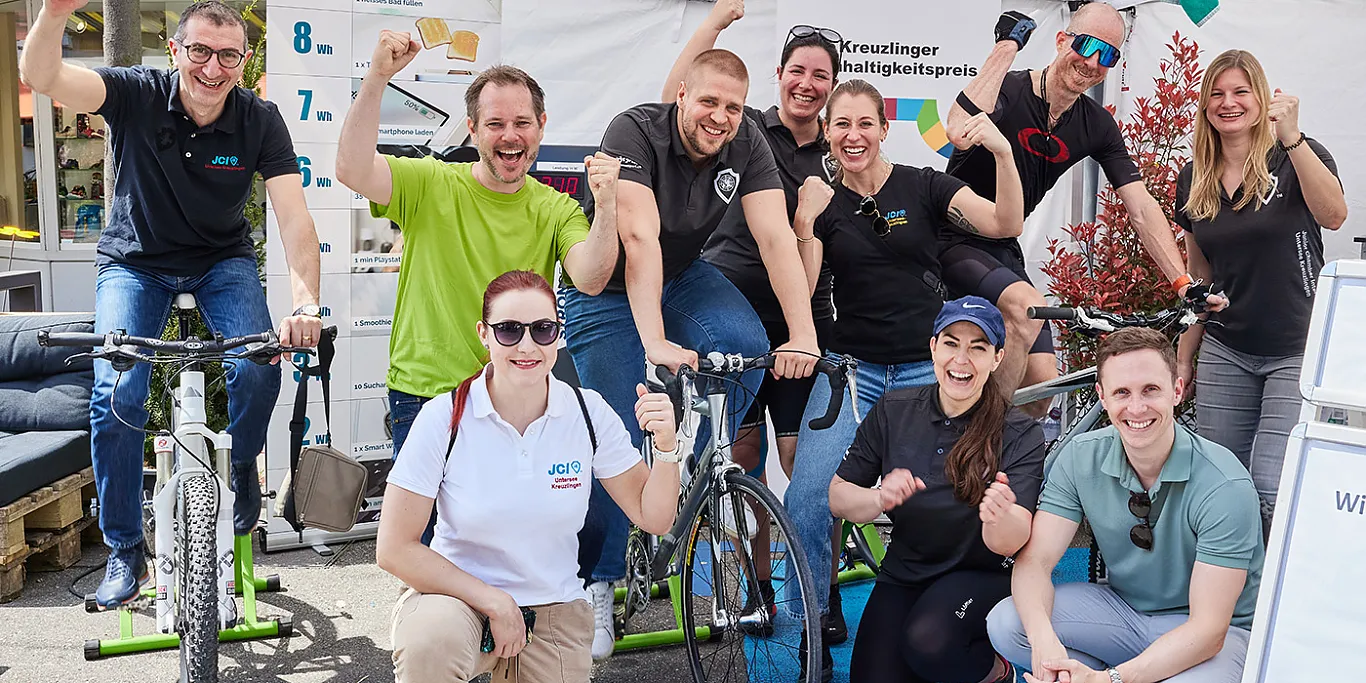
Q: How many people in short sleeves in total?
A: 10